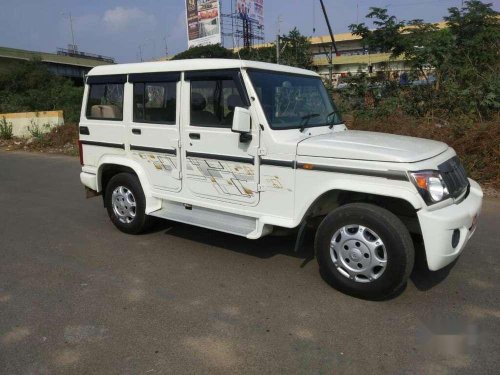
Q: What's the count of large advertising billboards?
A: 2